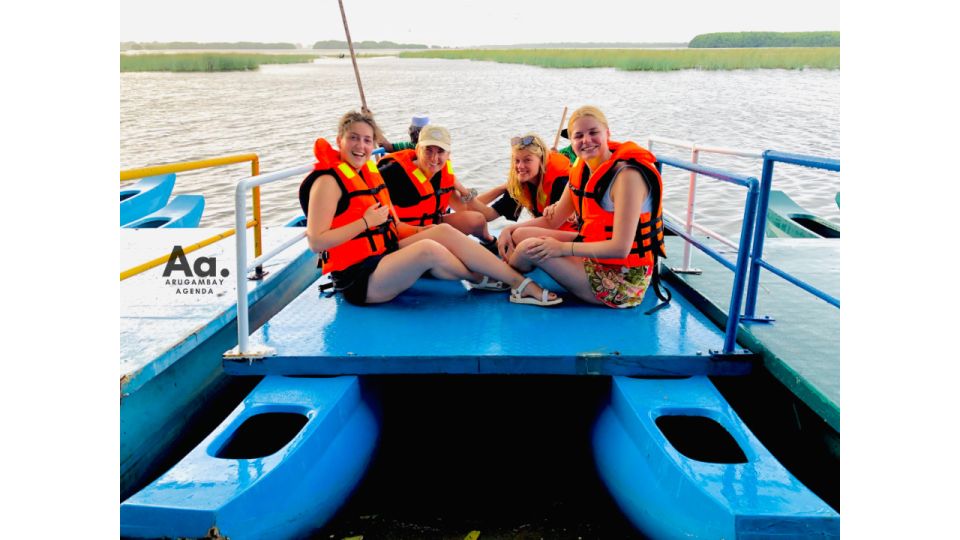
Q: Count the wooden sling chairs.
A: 0